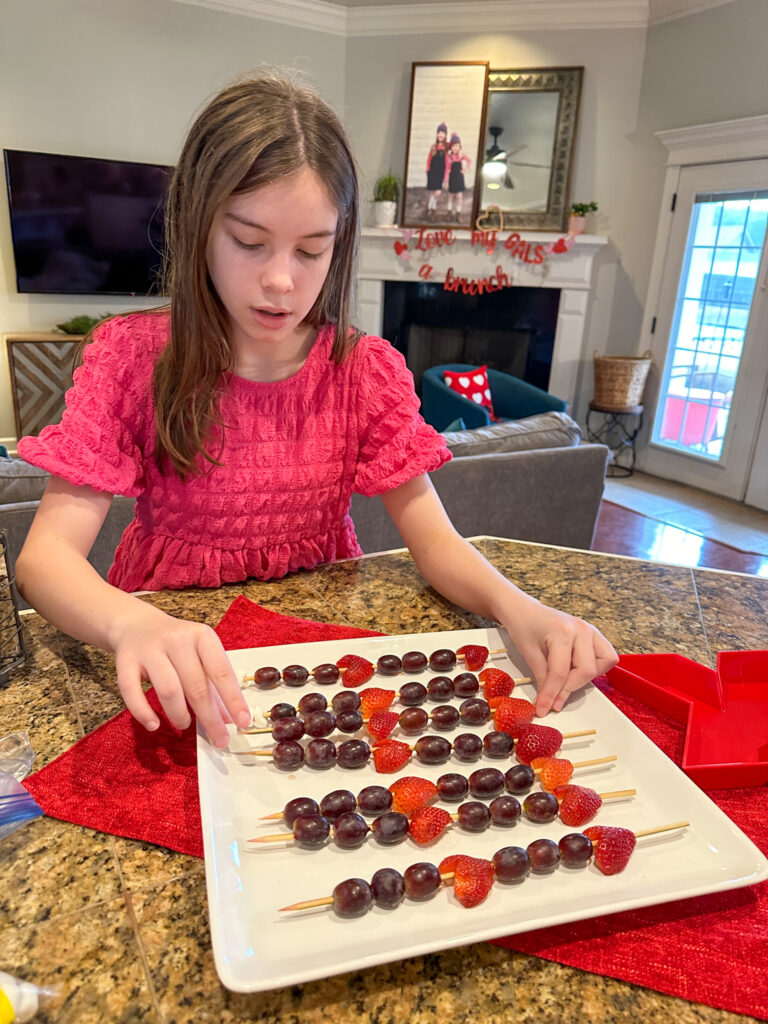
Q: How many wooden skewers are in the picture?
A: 7